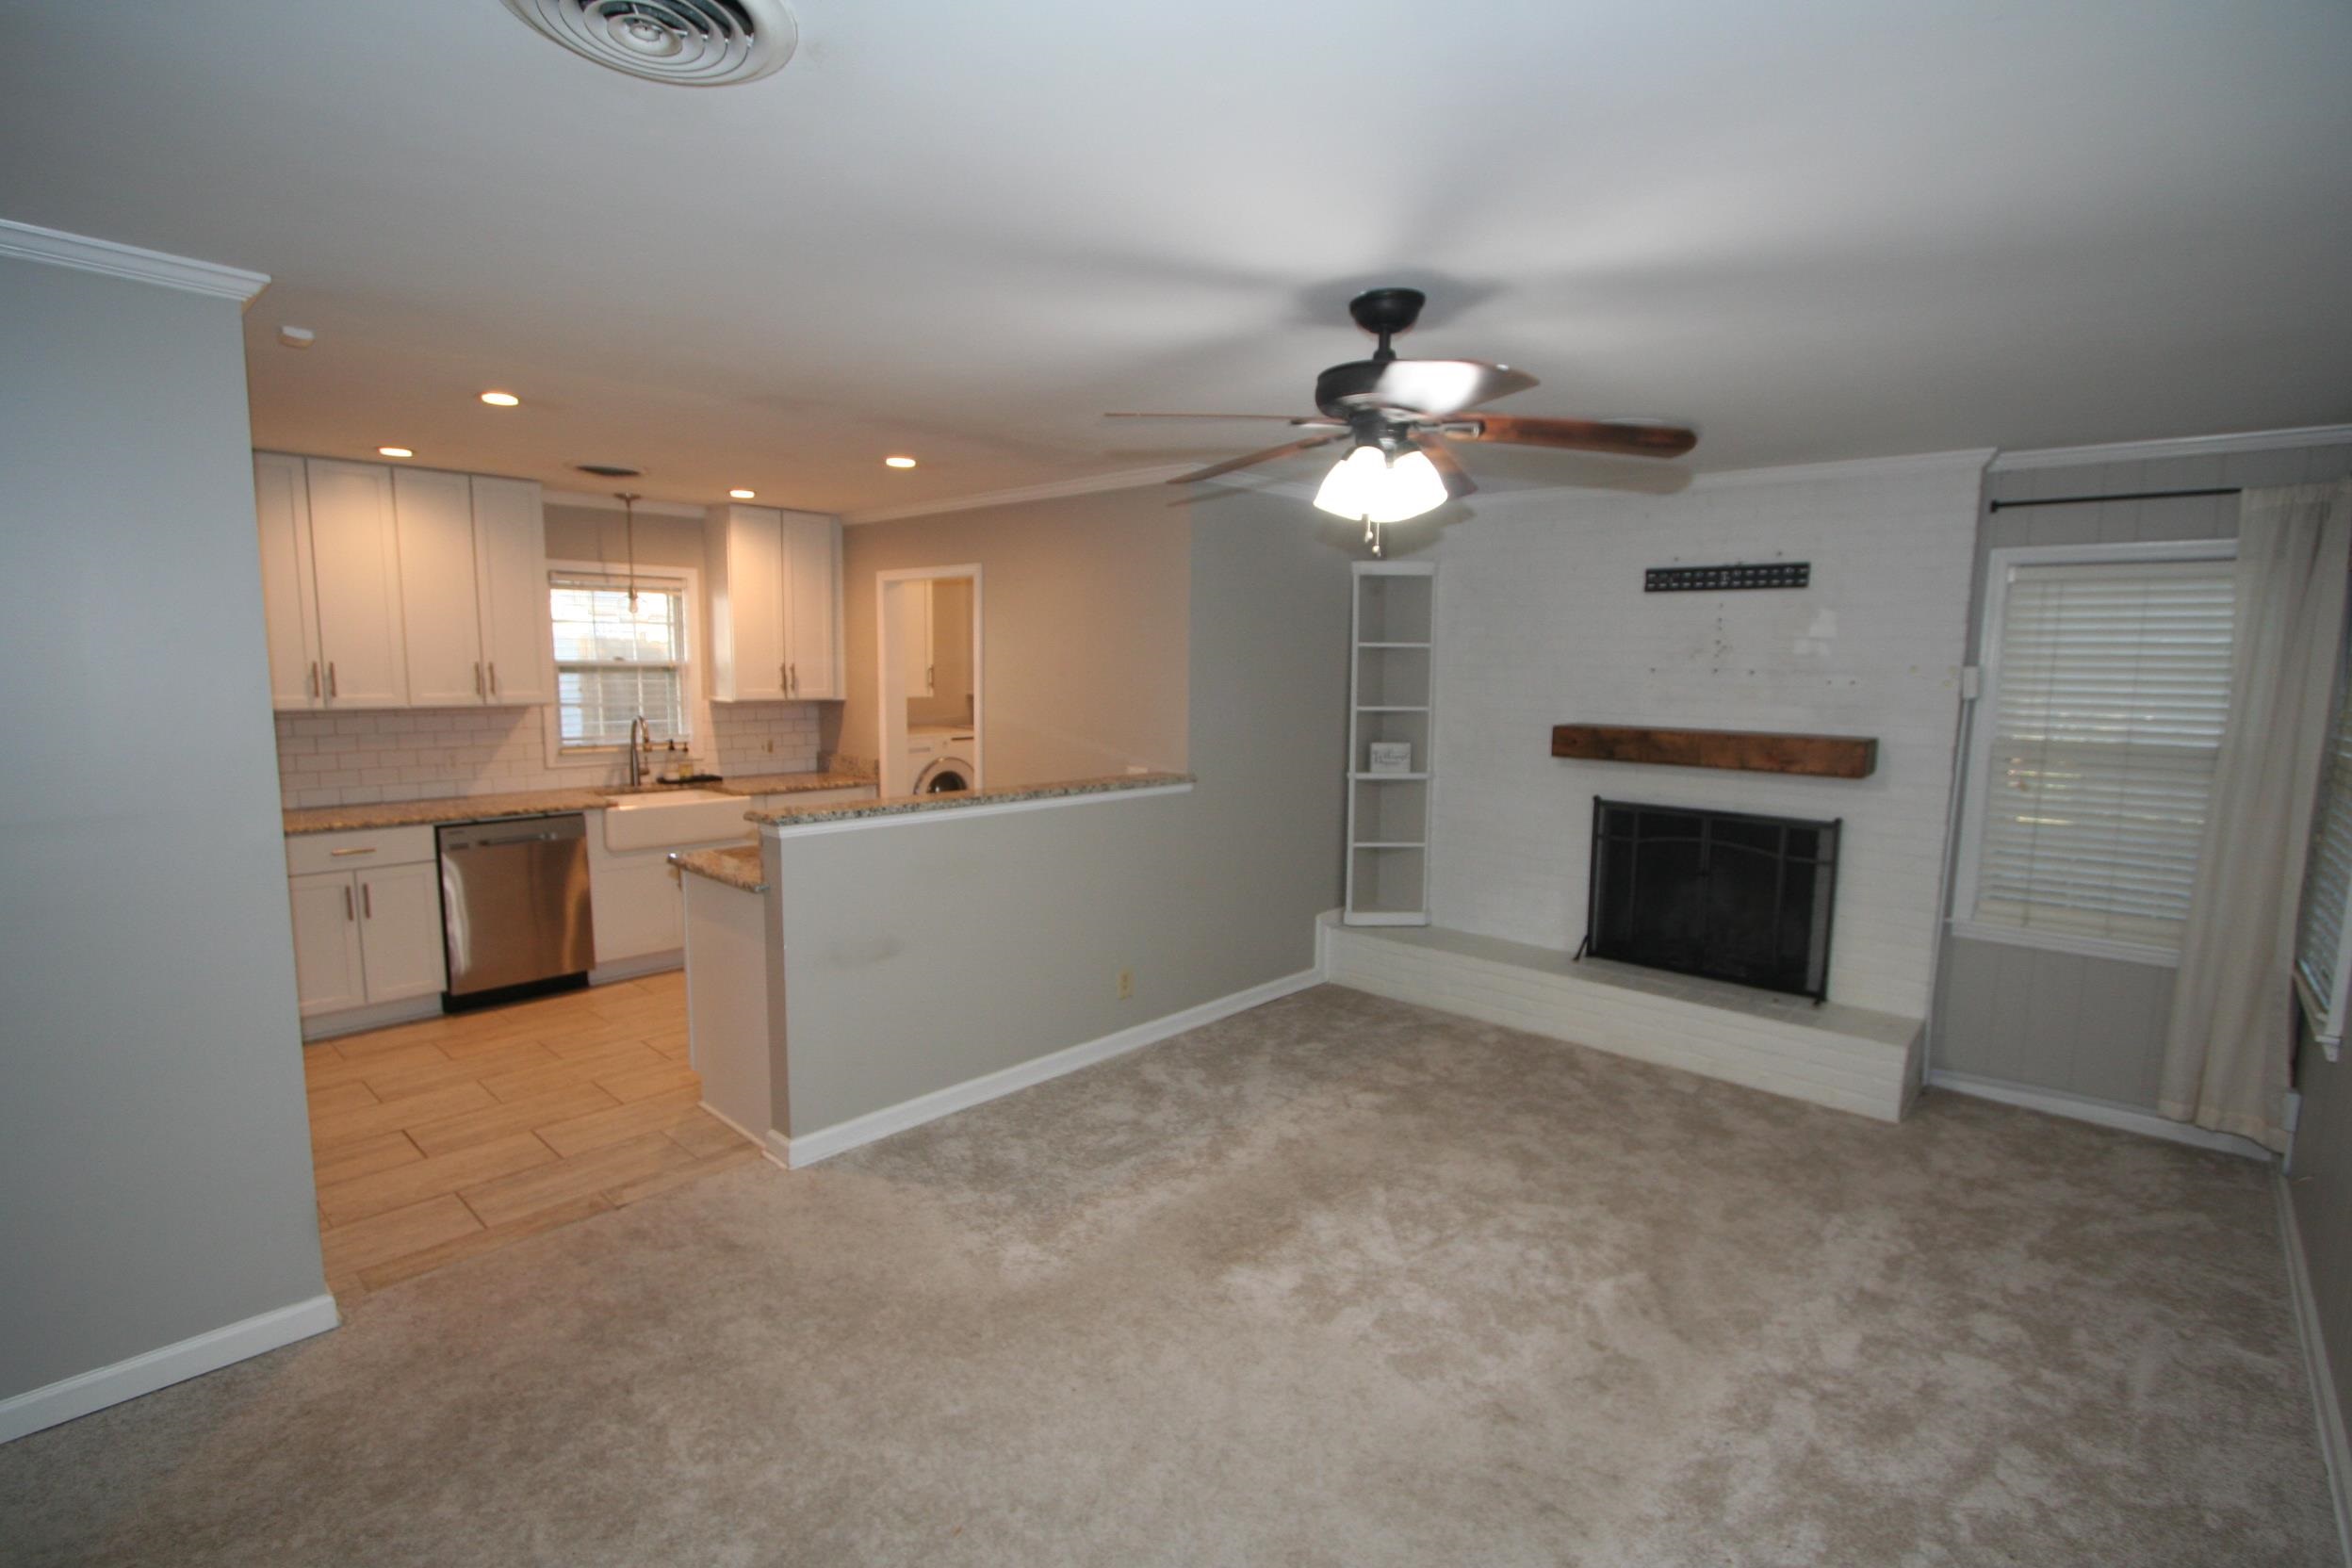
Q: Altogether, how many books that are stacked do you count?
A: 0